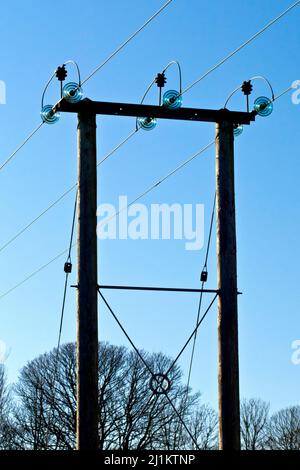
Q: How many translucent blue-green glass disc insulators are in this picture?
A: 6